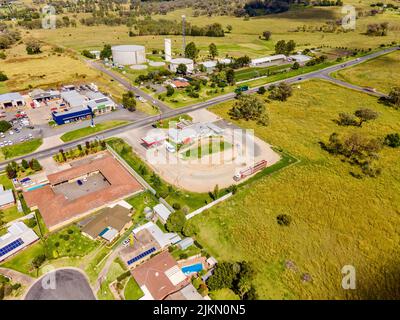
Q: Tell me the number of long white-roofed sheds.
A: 1